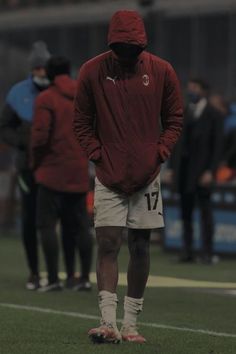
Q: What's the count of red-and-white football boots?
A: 2